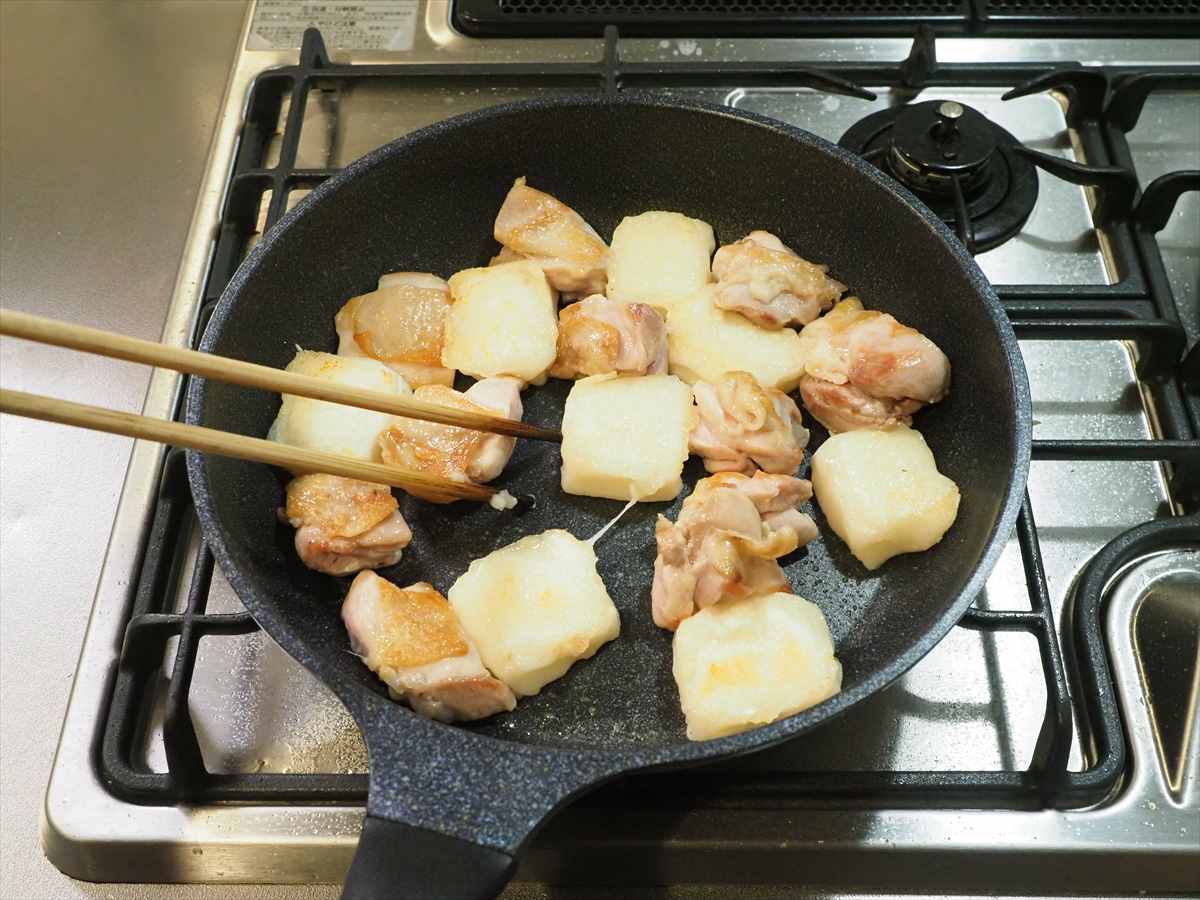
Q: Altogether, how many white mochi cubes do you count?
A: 8